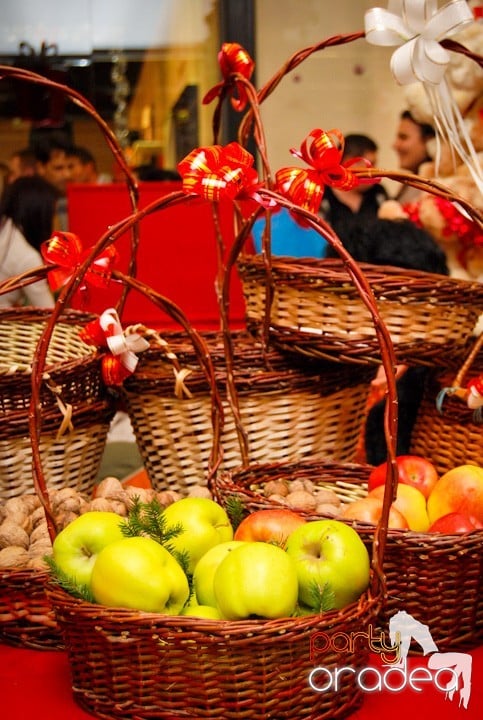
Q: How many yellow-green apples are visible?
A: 7